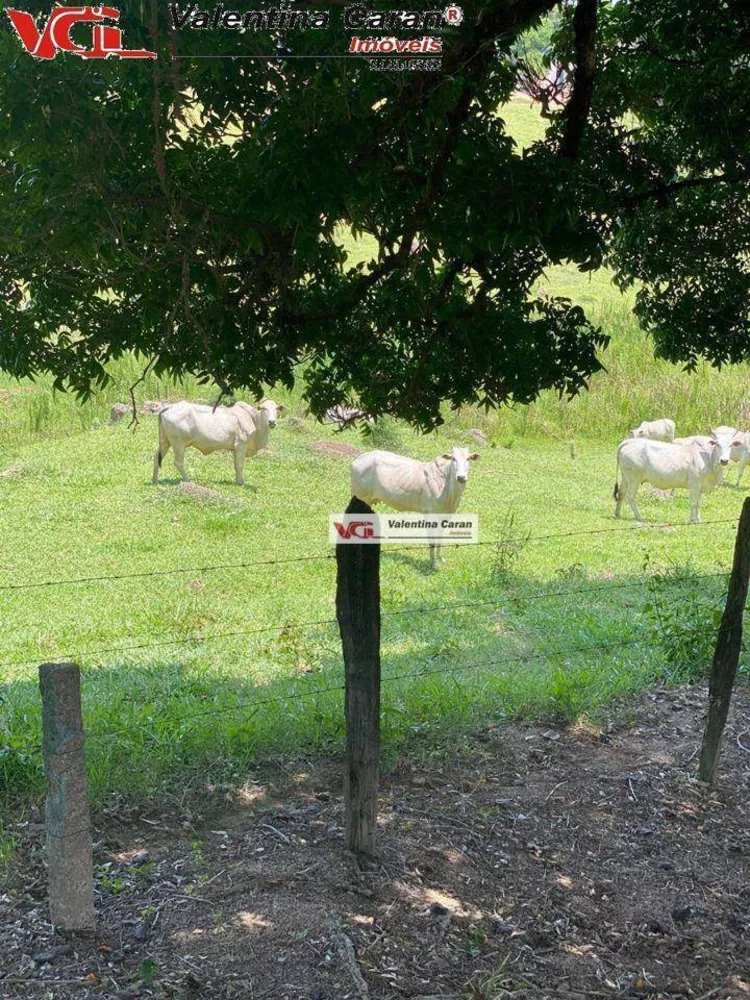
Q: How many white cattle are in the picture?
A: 5